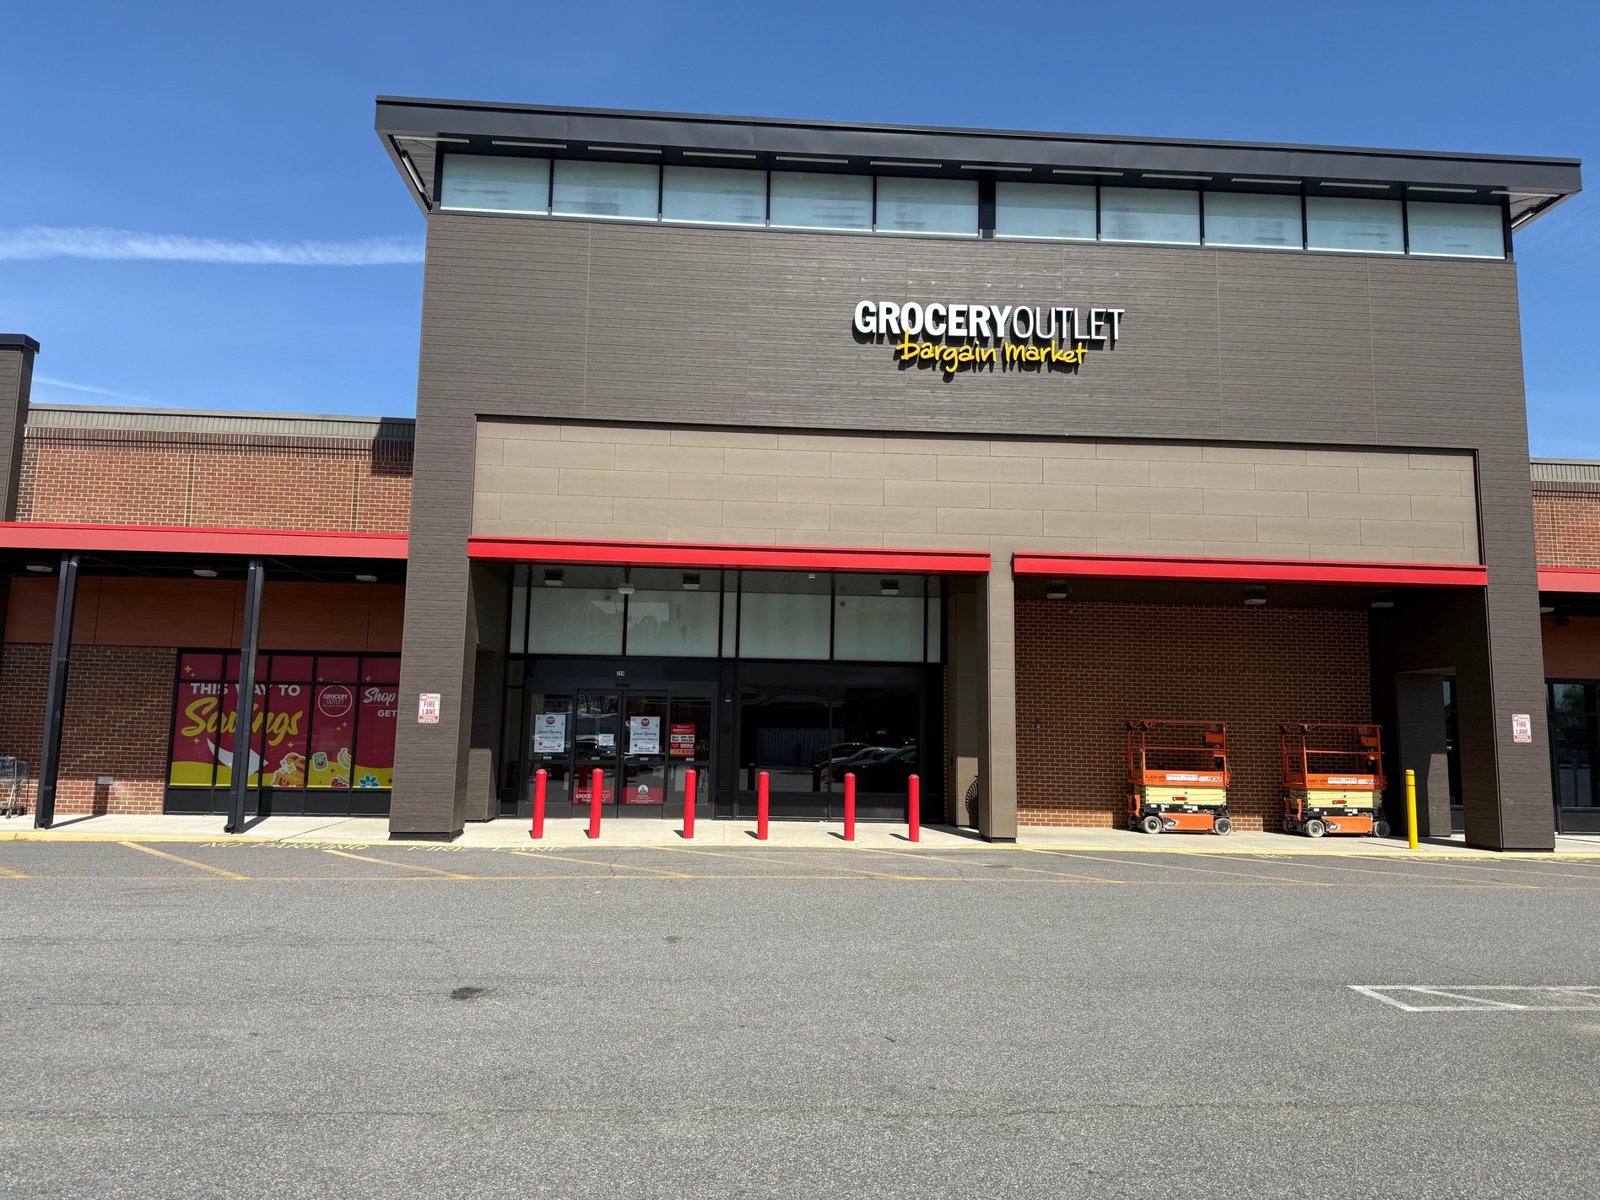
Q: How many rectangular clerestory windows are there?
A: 10